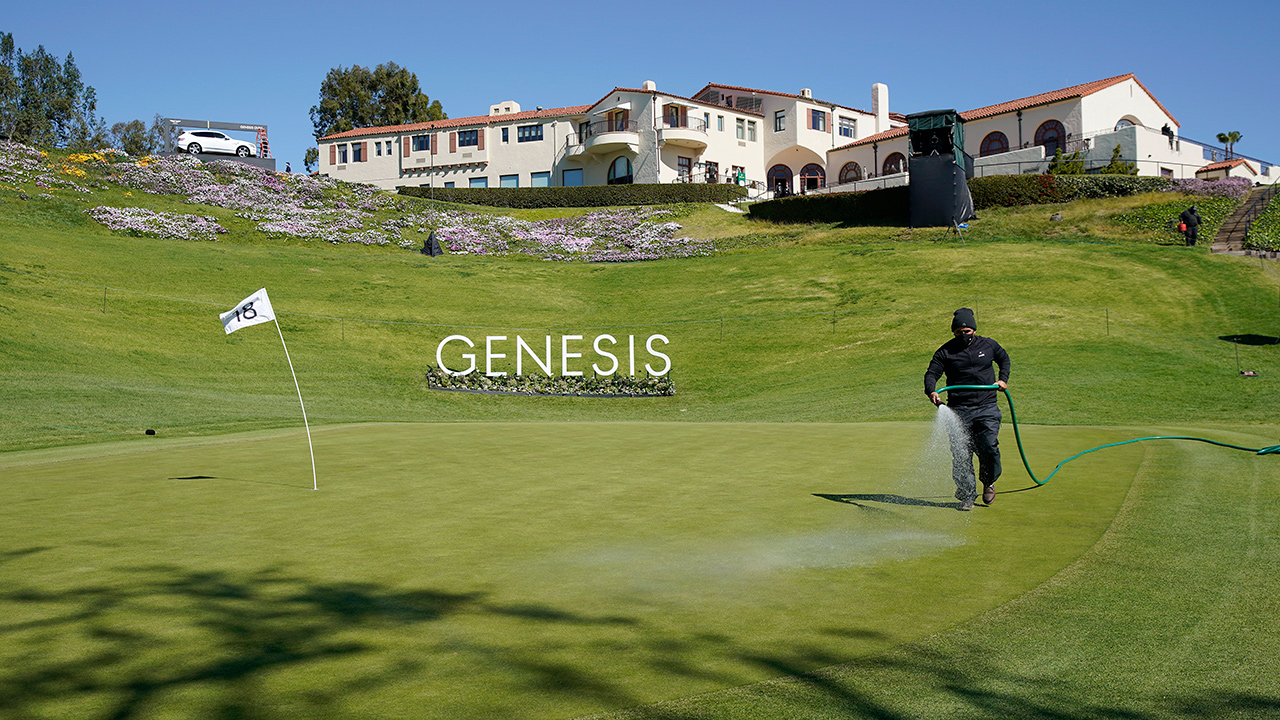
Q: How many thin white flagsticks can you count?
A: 1